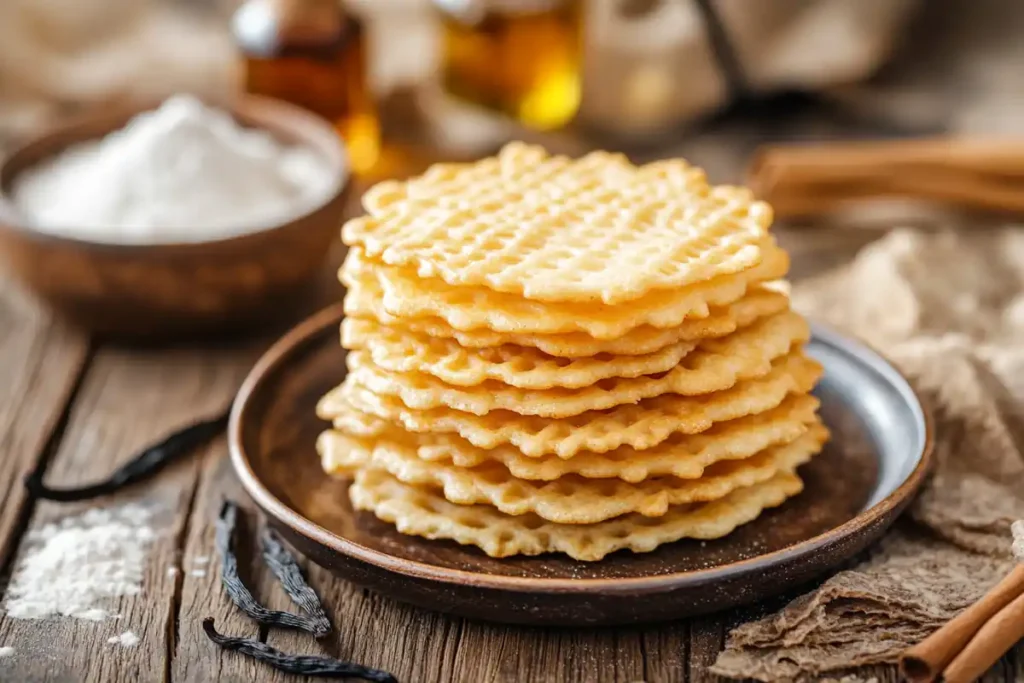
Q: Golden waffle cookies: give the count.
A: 9